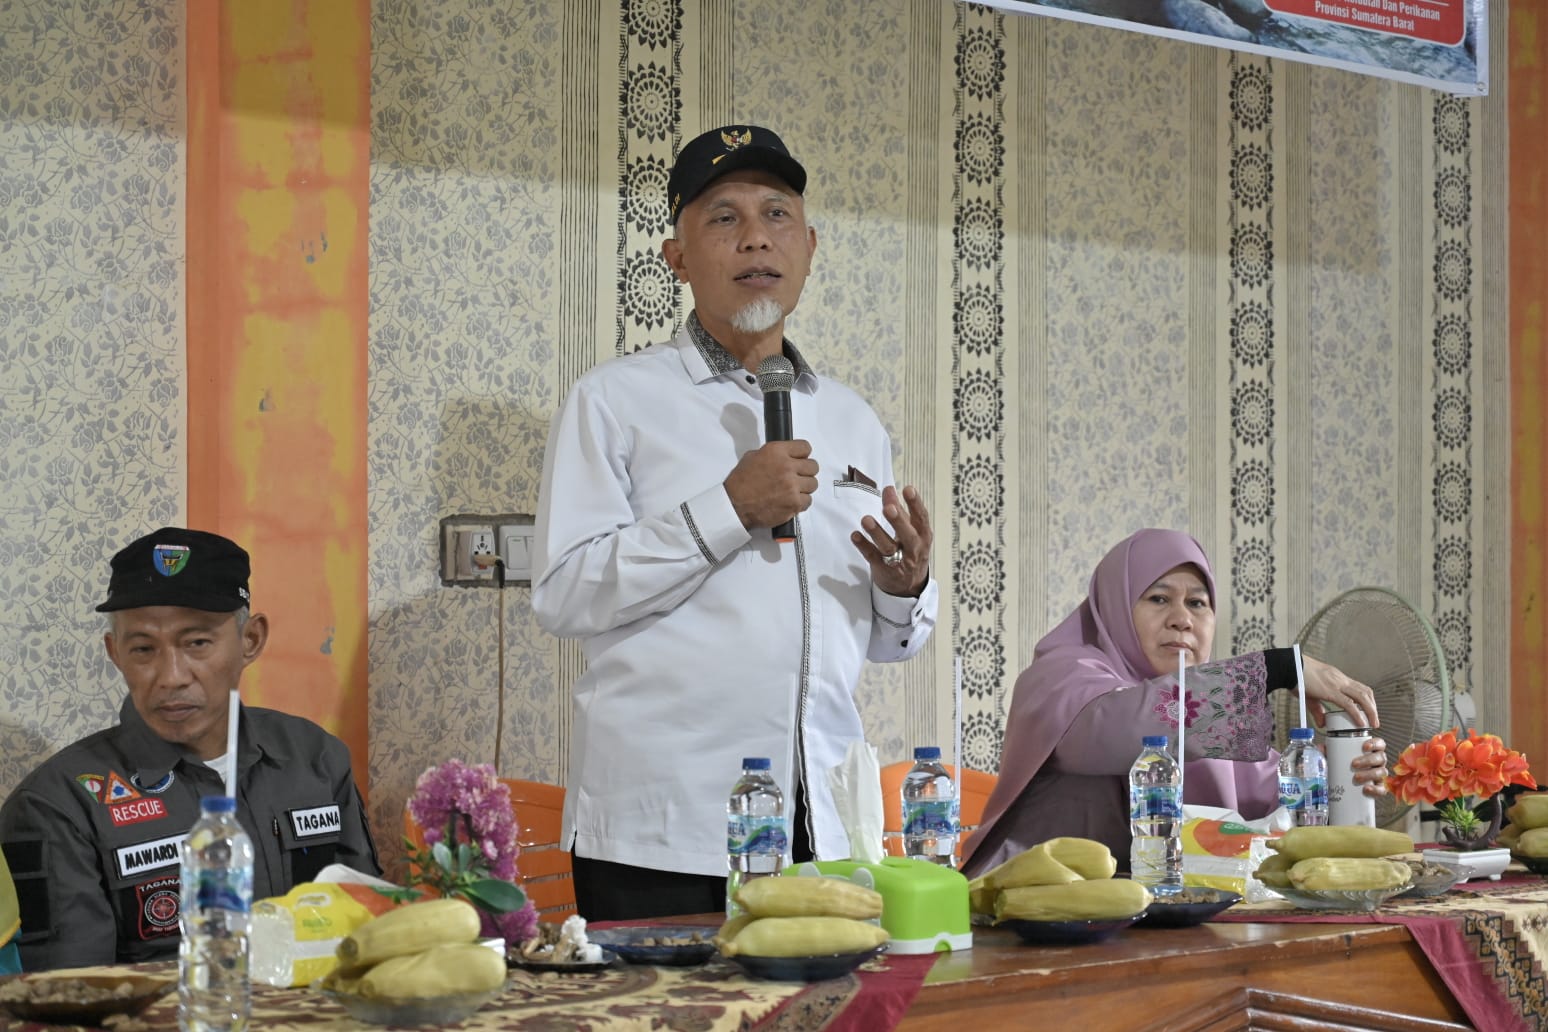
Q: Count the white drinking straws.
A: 5